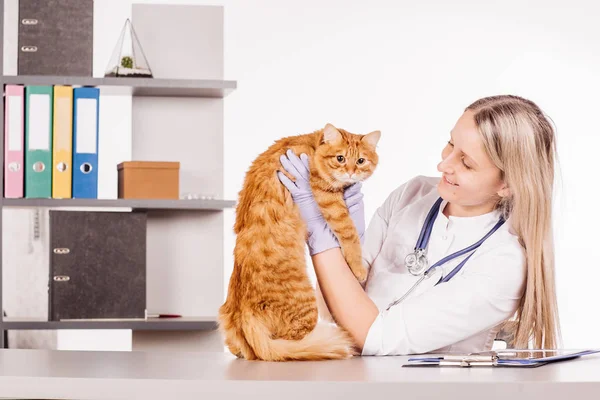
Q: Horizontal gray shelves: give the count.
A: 3